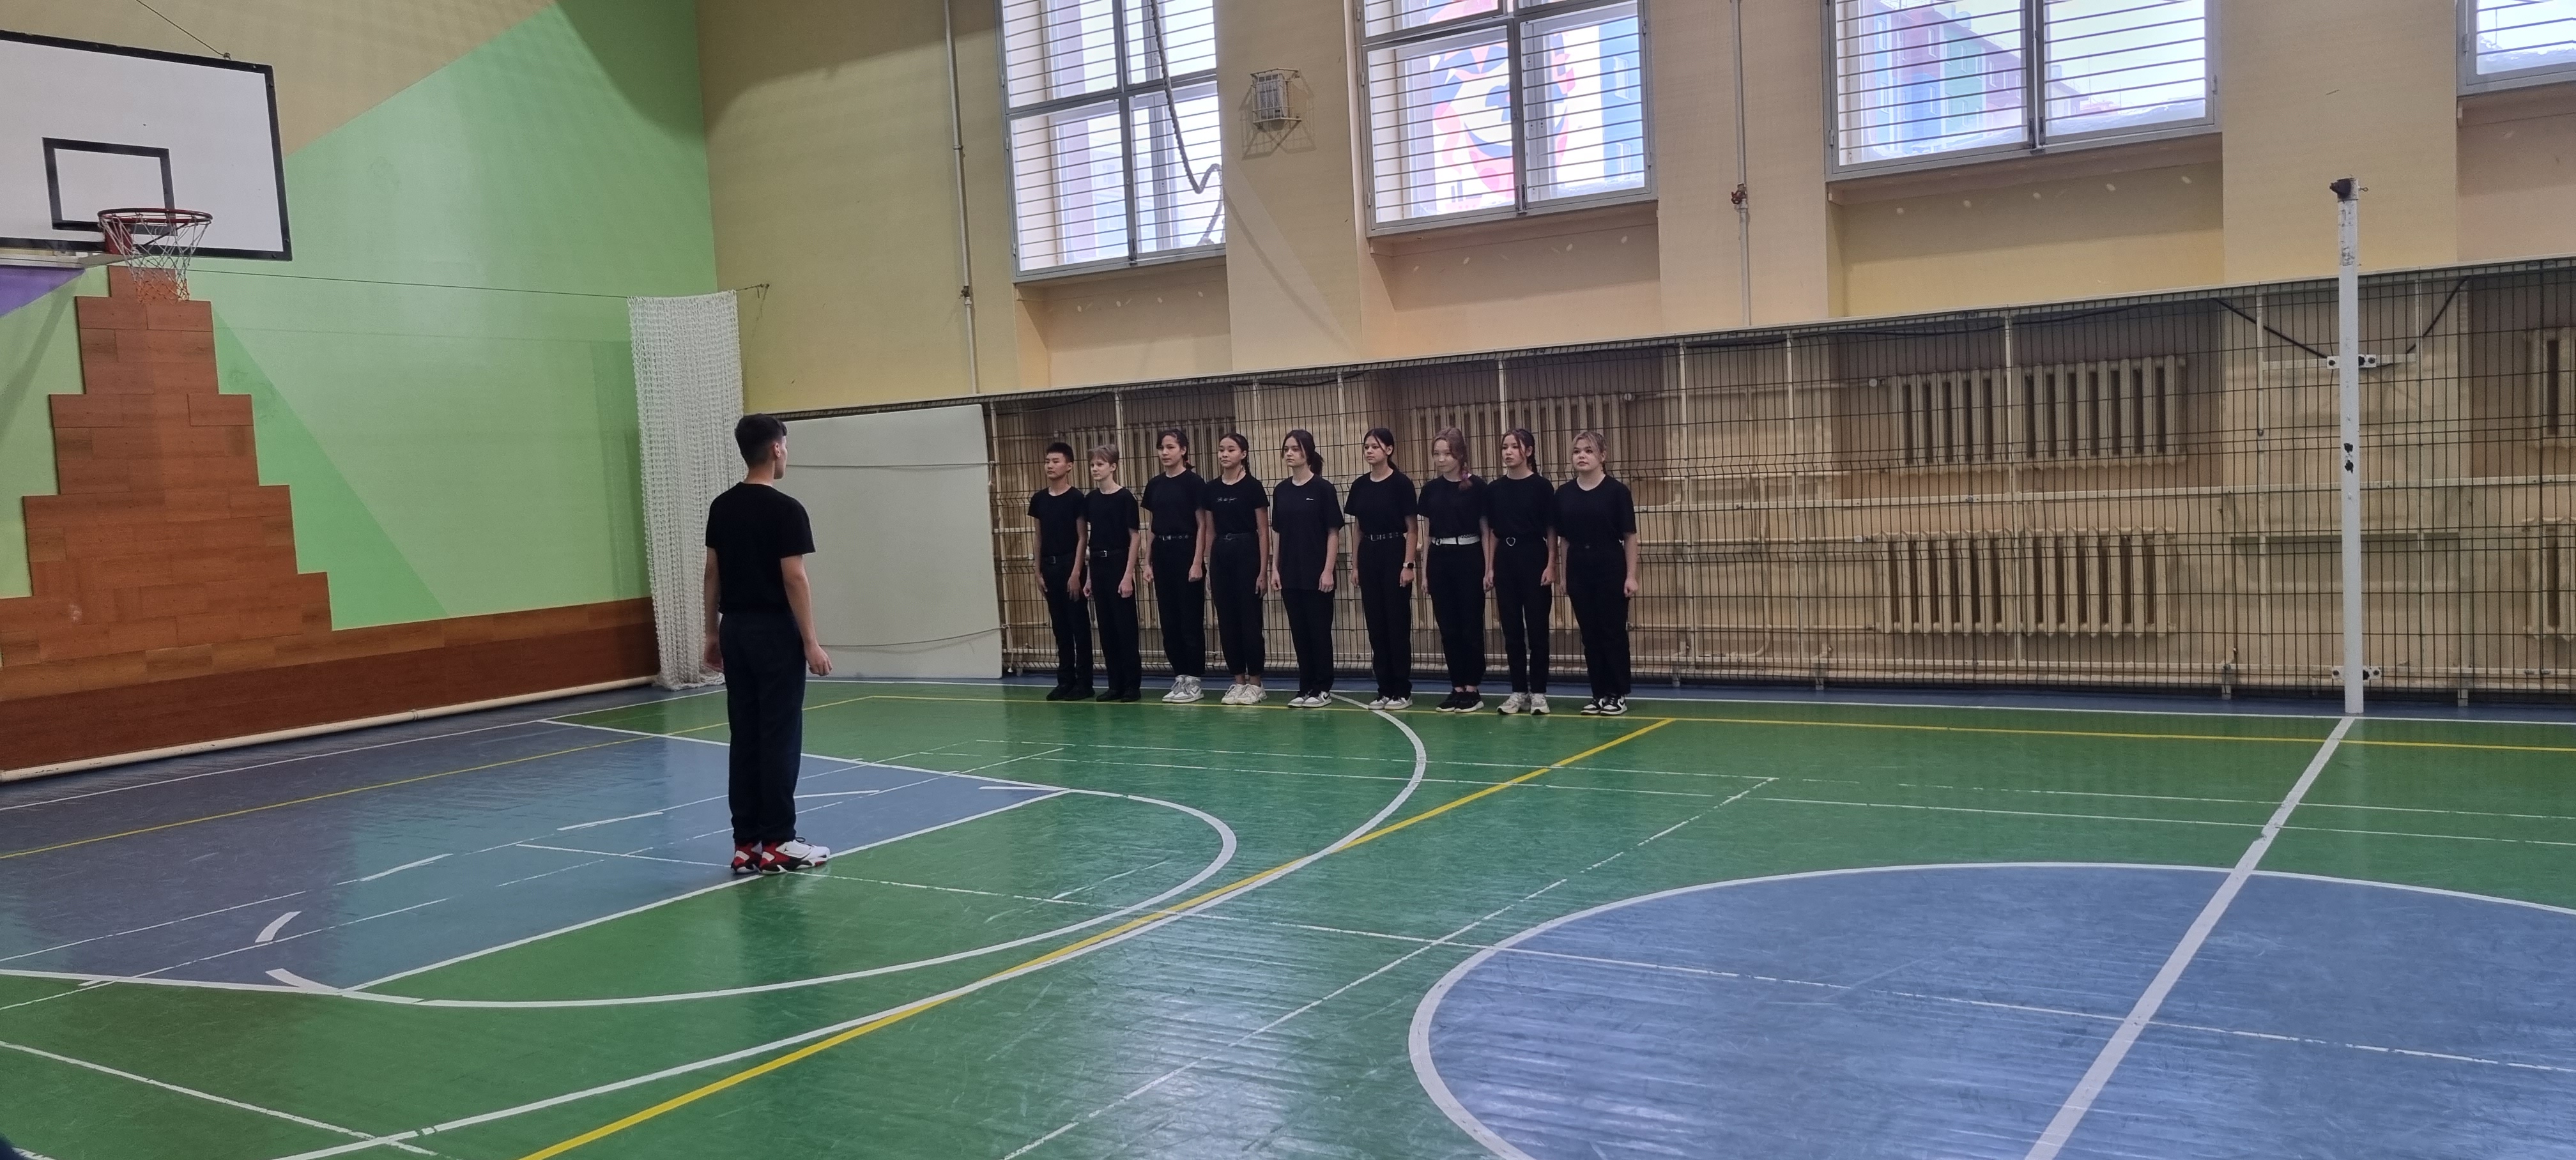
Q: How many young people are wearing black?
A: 10